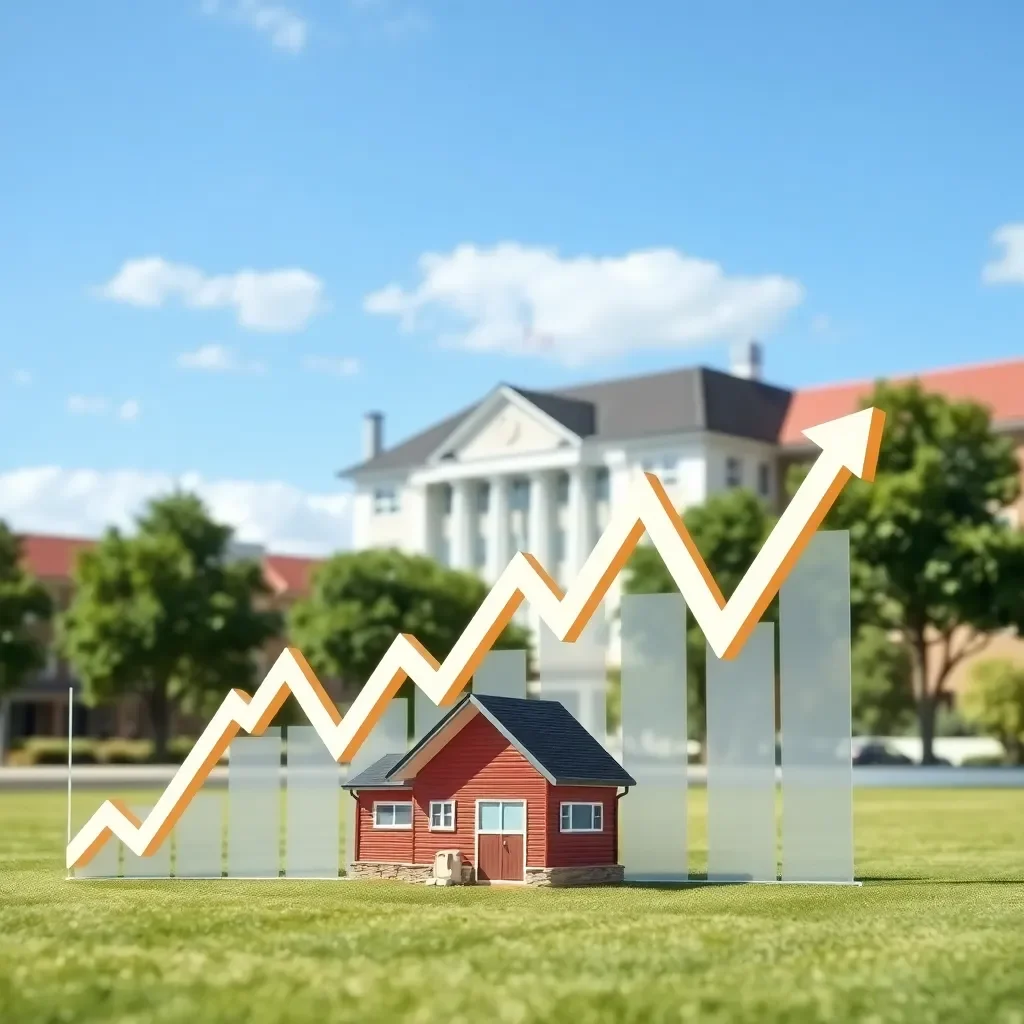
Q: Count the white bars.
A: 12